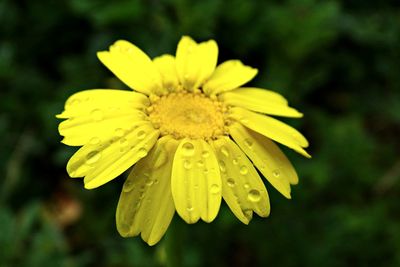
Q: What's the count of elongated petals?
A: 13